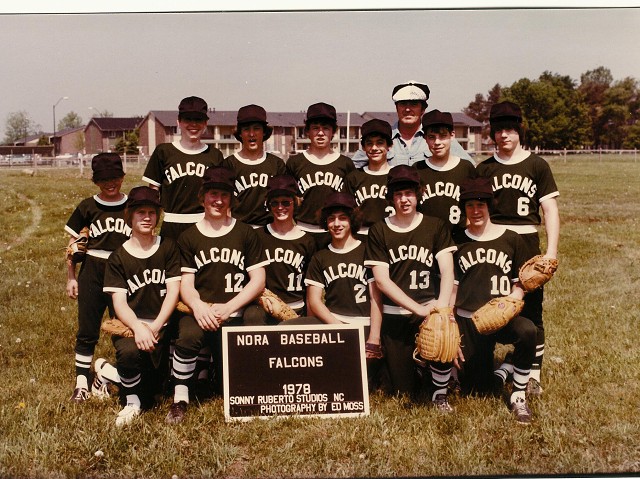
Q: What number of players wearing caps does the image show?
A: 13